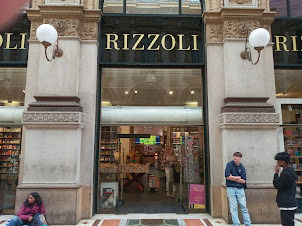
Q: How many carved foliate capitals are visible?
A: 2